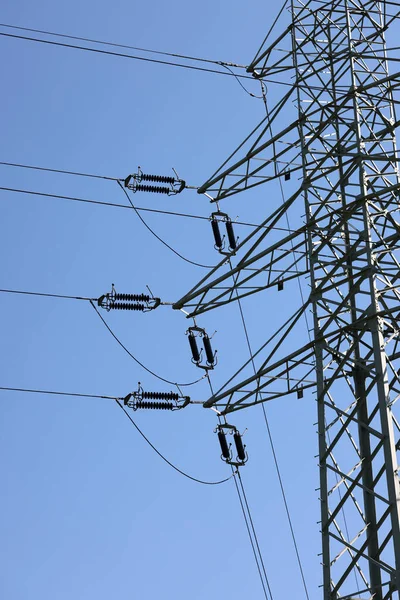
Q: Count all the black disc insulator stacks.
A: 12